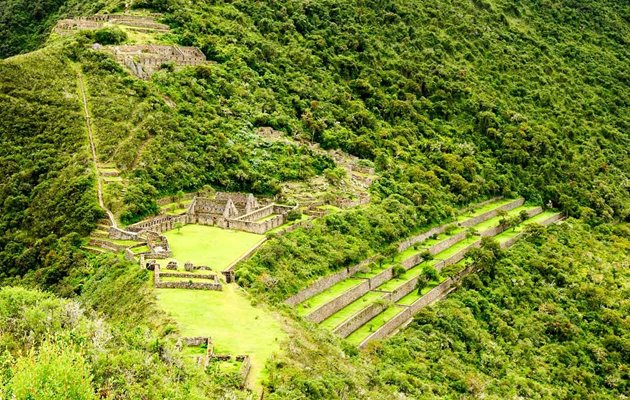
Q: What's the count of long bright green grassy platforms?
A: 3